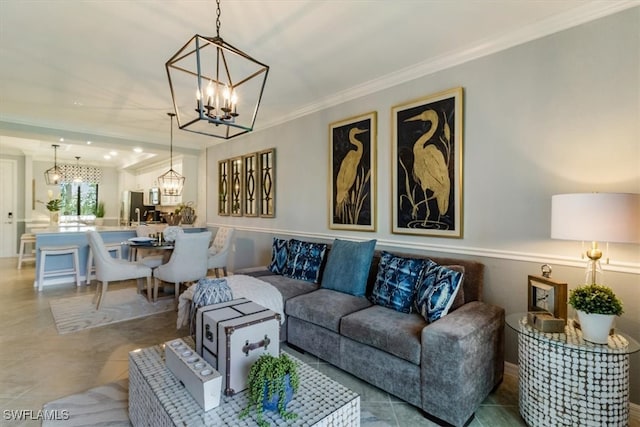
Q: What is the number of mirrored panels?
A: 4